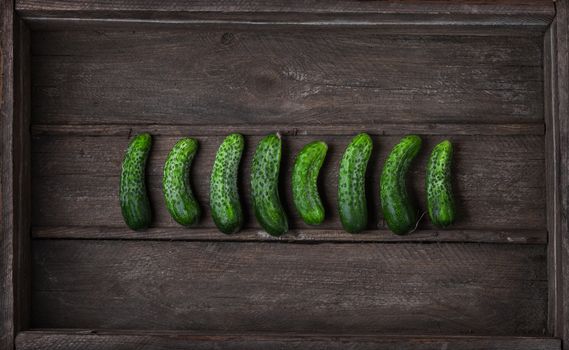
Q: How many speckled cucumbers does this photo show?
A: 8